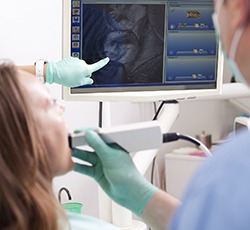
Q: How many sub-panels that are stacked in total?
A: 3